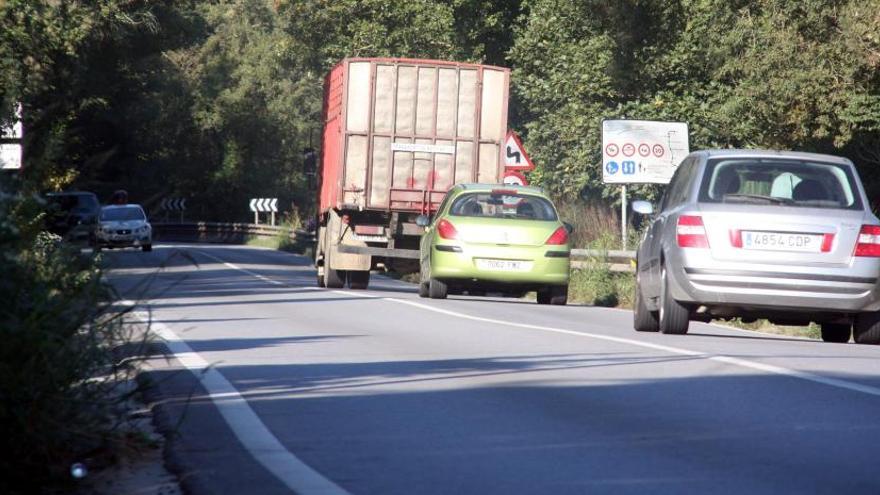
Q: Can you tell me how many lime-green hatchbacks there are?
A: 1